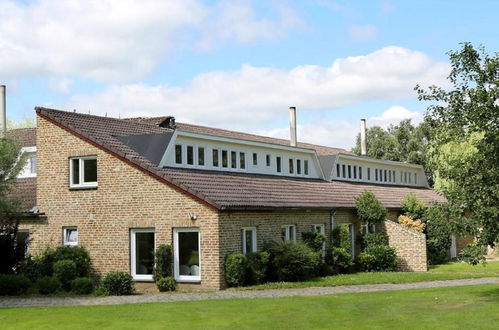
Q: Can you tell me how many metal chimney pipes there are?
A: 3